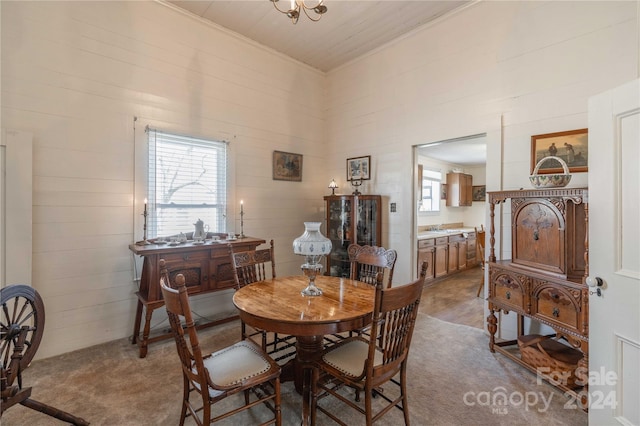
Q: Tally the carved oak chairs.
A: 4